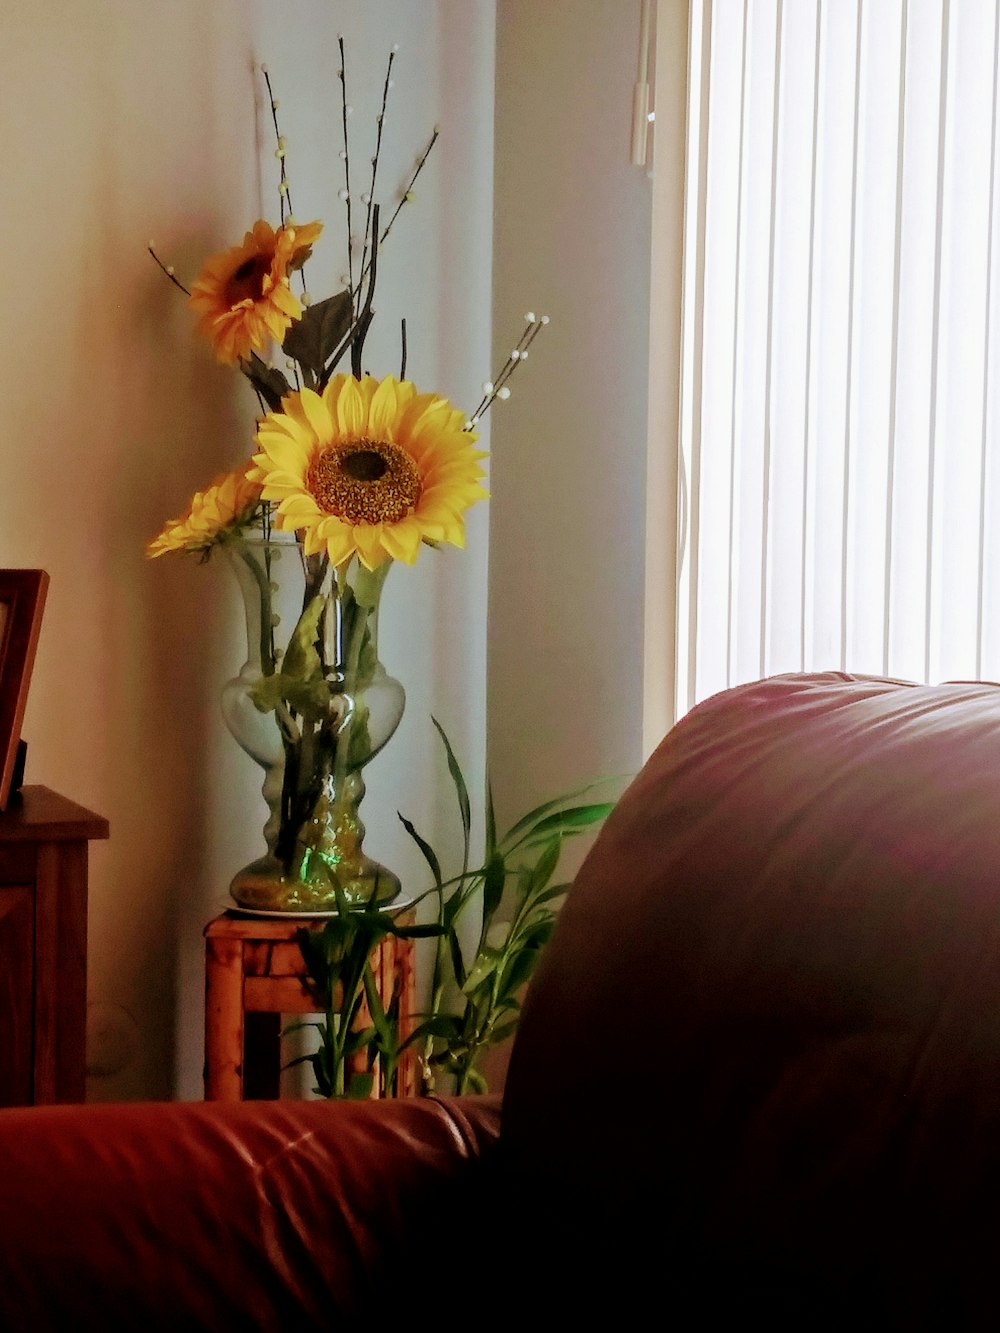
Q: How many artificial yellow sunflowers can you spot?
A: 3